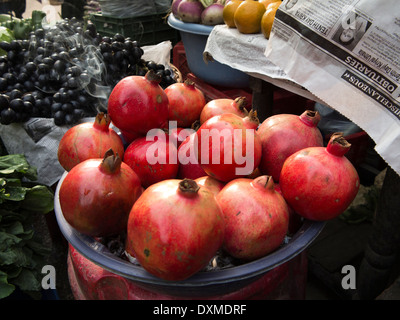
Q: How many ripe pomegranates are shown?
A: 14